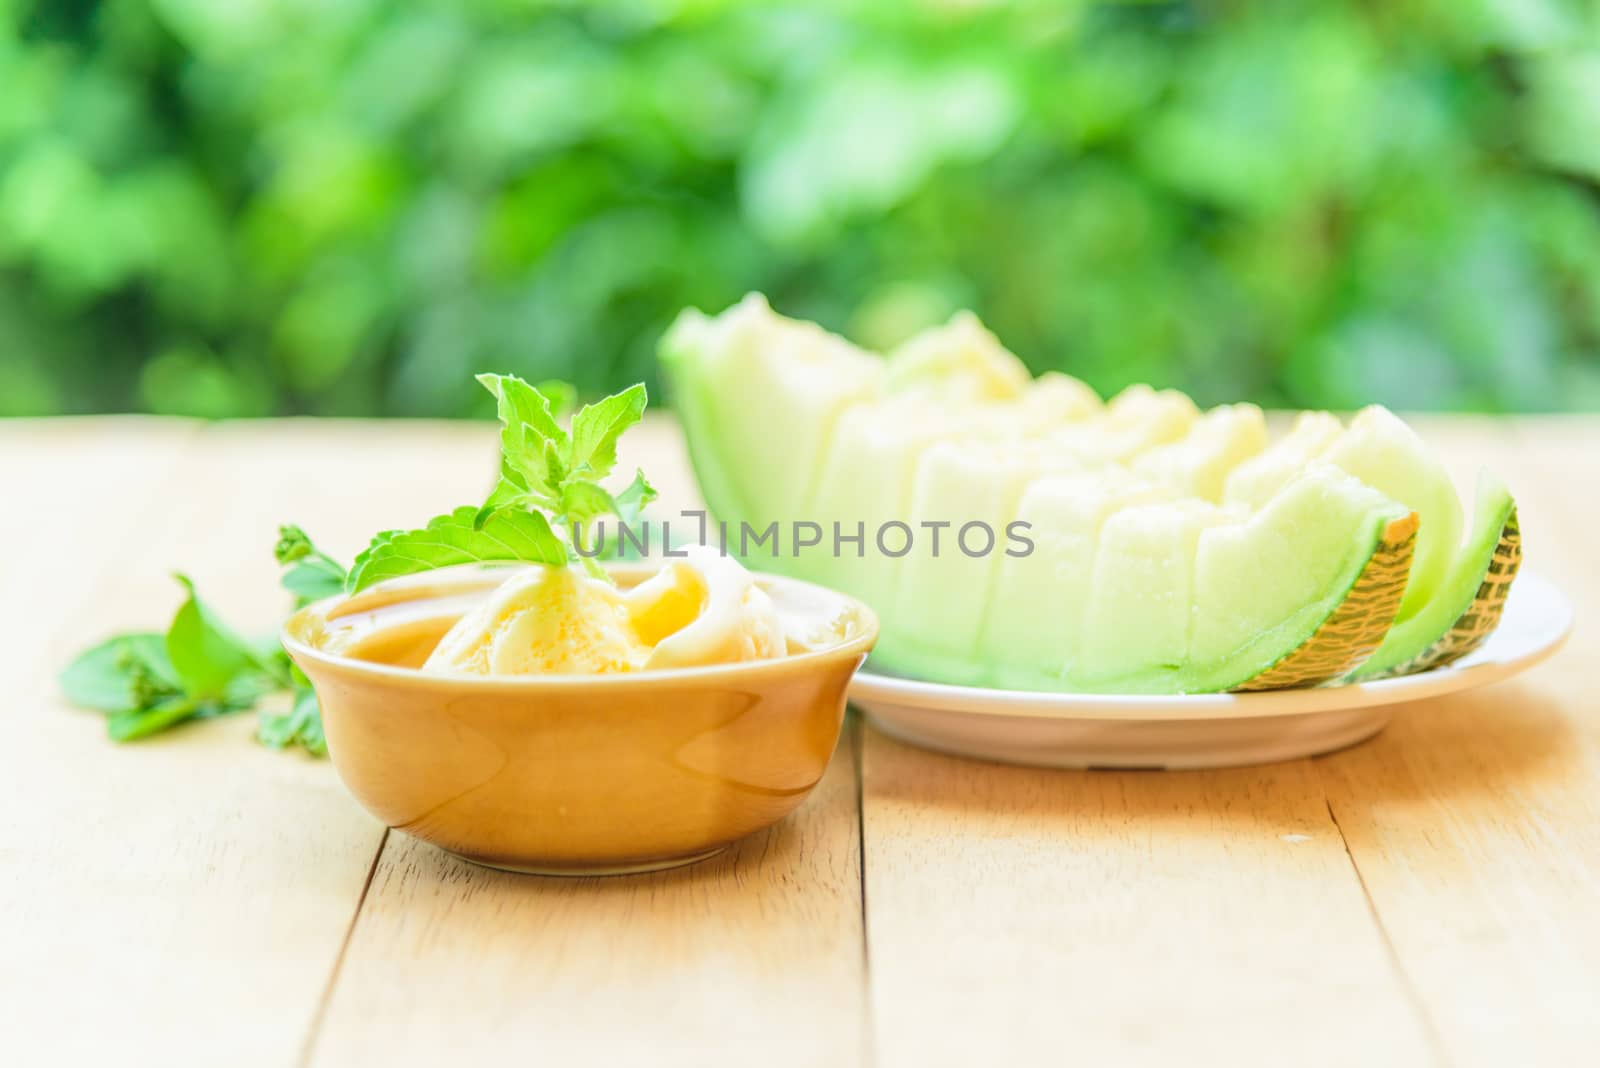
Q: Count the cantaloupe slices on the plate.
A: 2